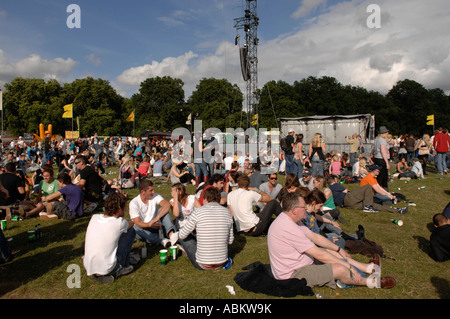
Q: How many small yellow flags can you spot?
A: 4